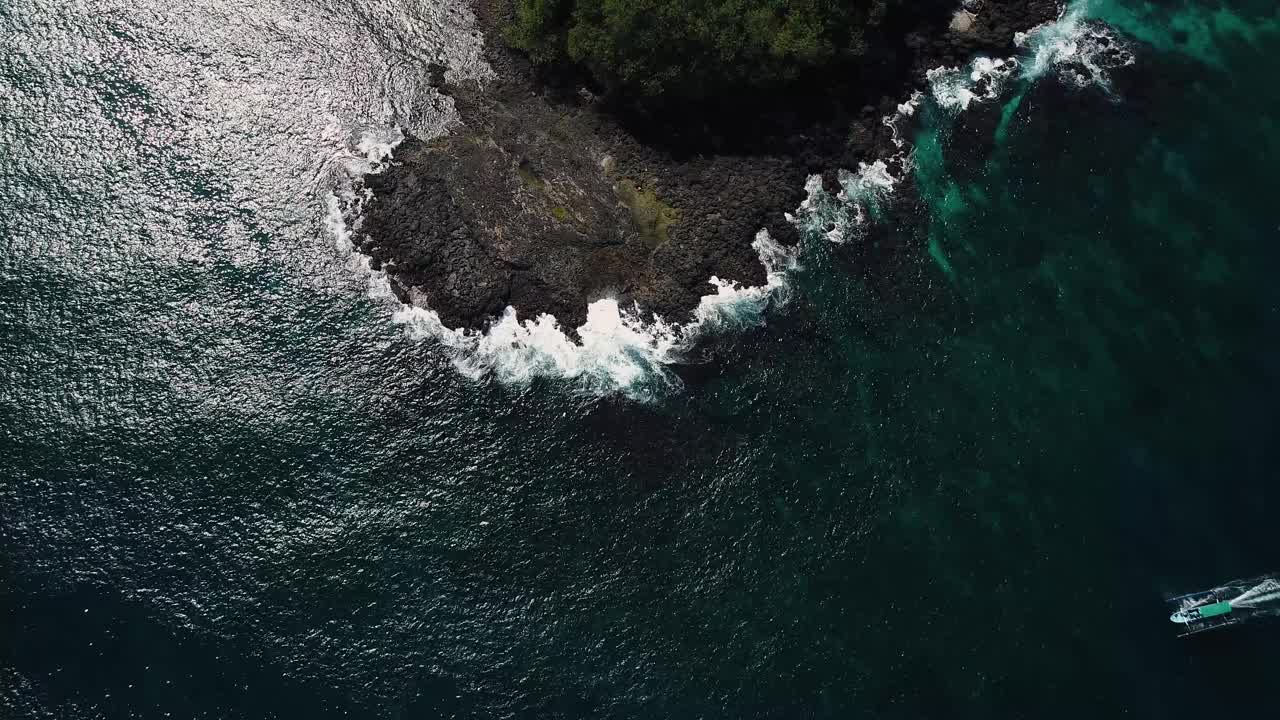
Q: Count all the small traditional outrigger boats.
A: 1